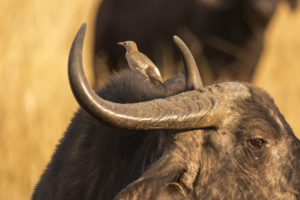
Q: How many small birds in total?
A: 1